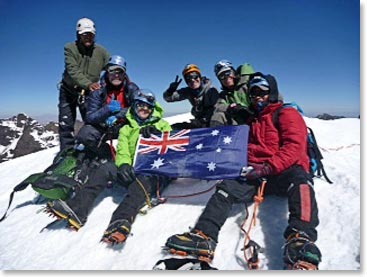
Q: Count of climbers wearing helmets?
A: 6